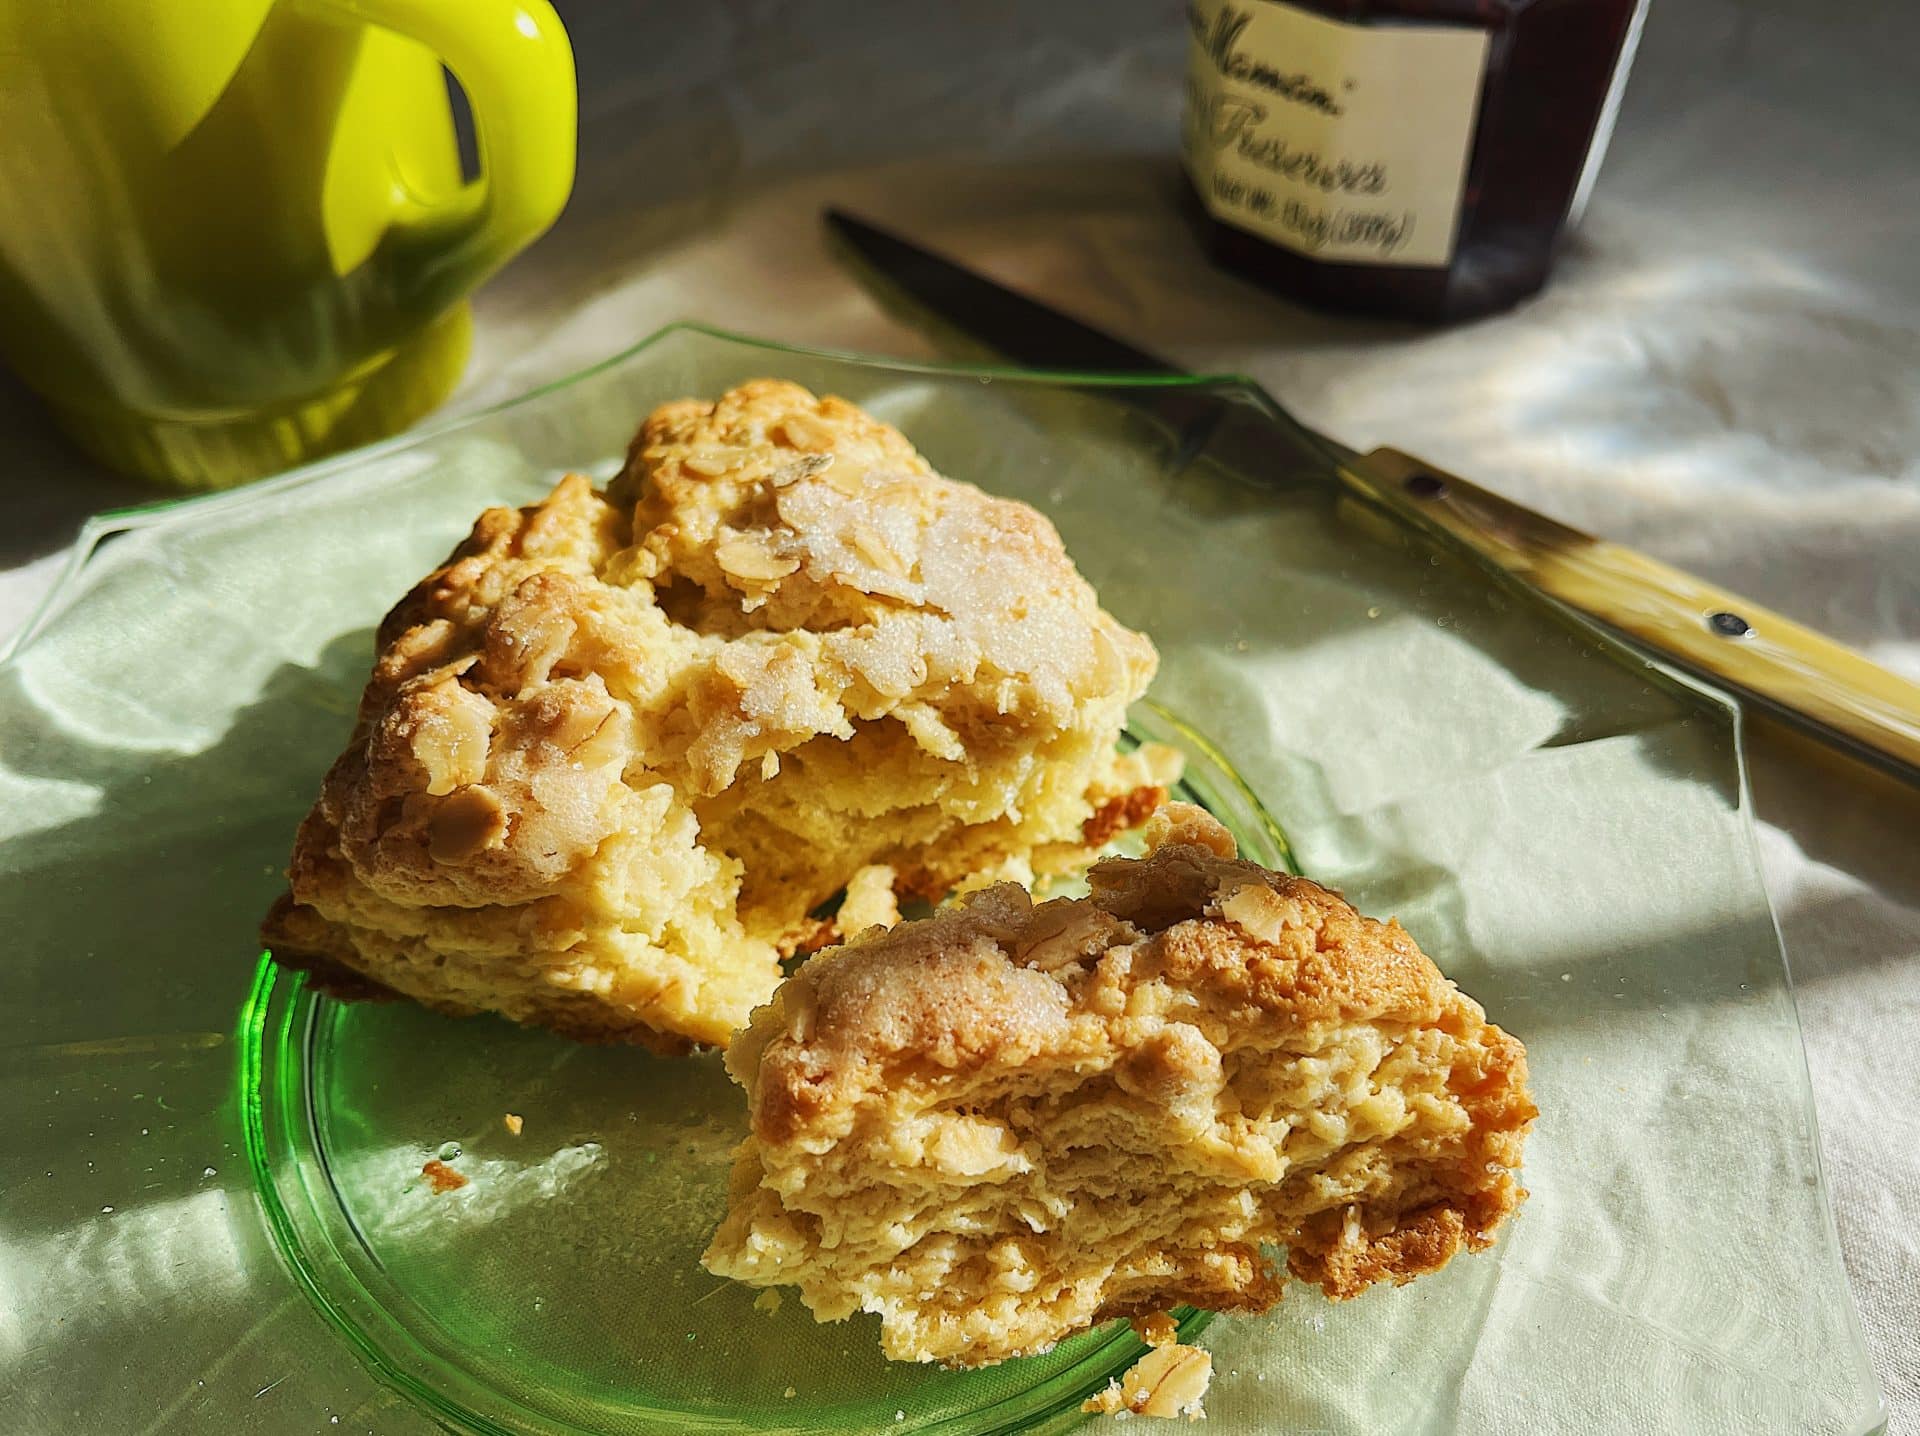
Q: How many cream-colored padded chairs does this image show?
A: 0